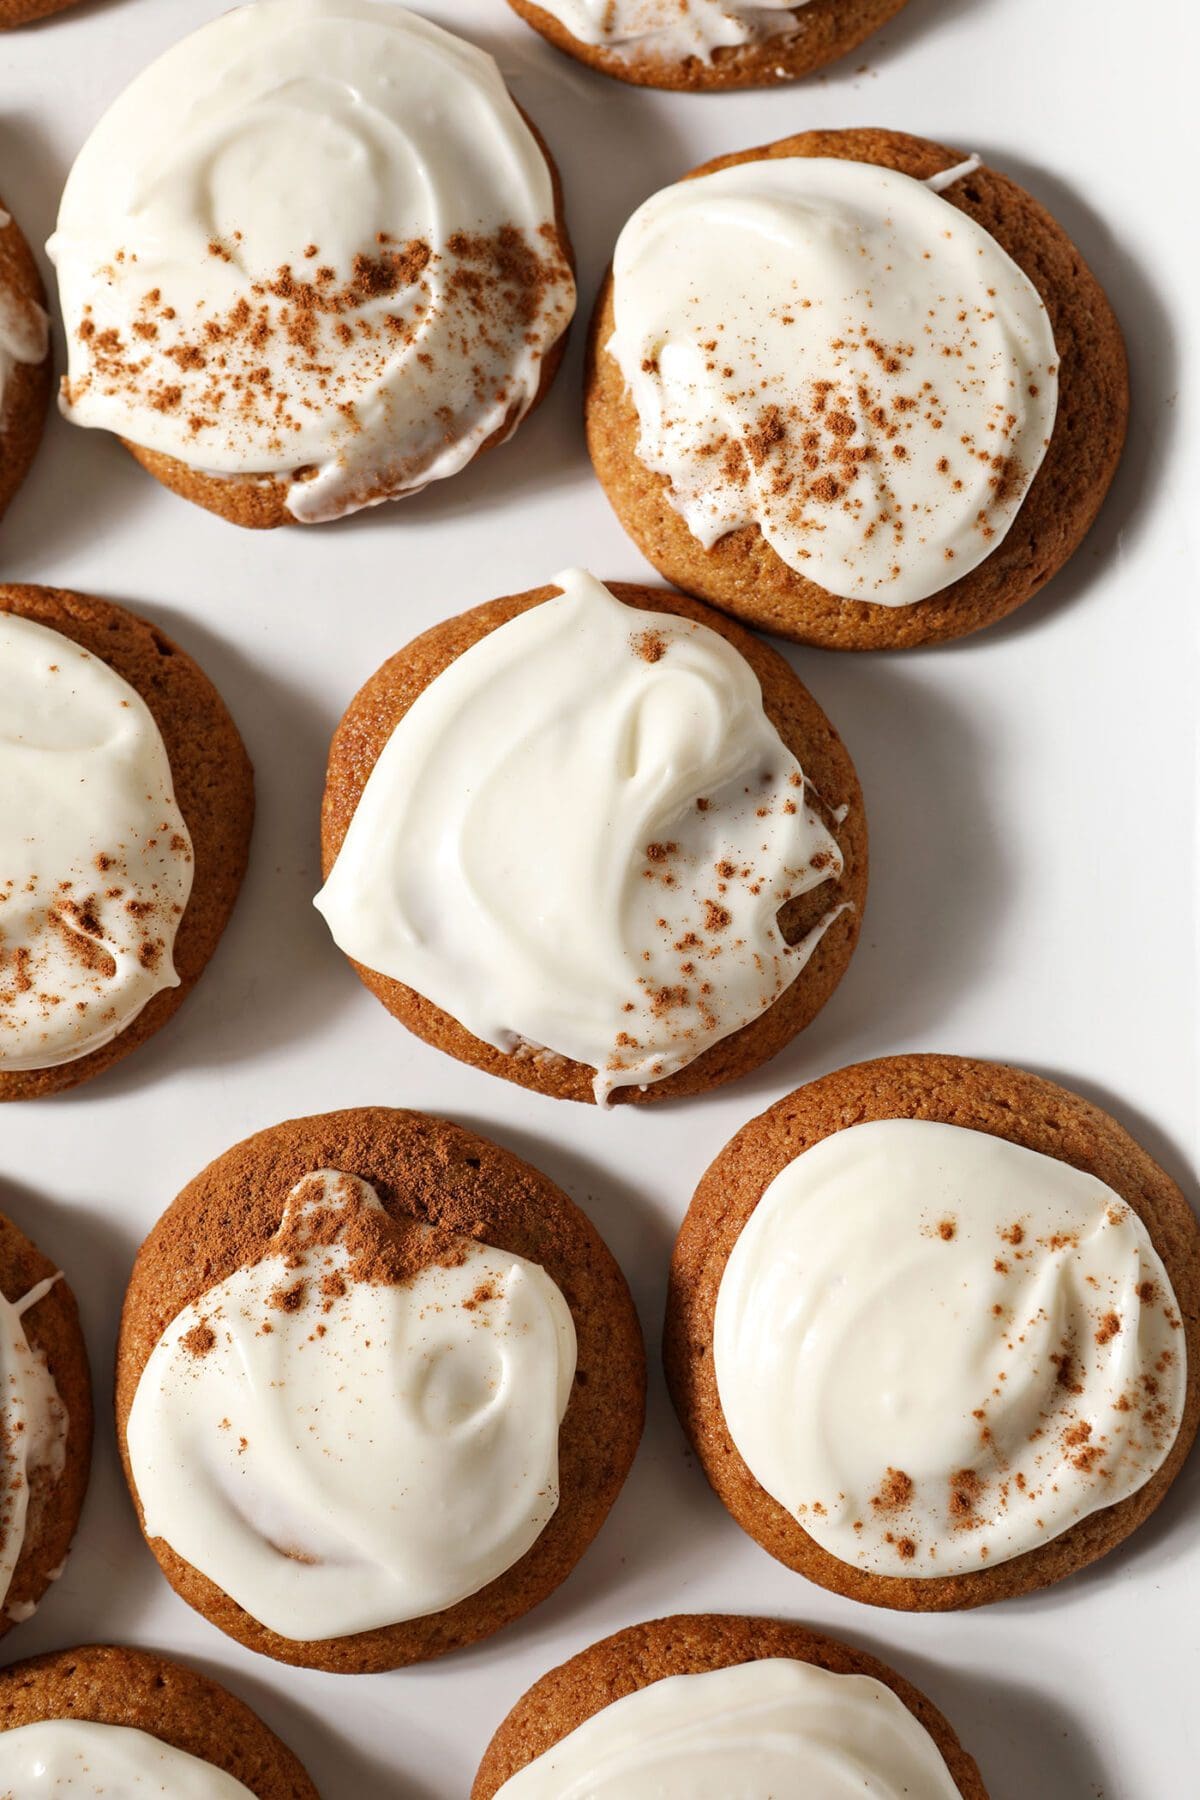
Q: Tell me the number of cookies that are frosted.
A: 11